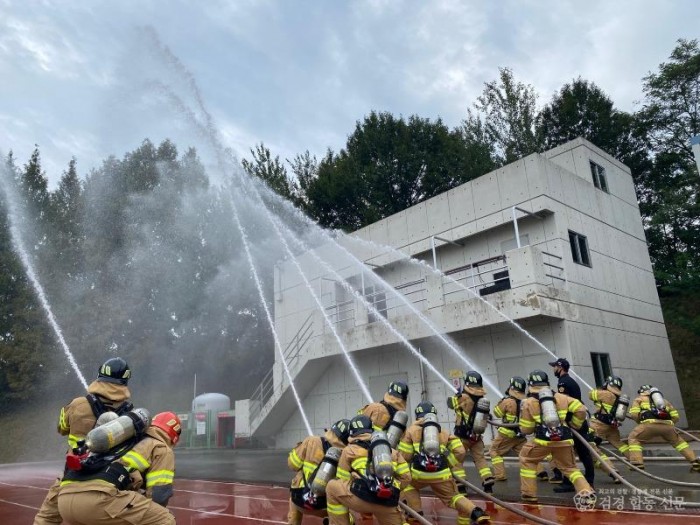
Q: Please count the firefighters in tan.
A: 11